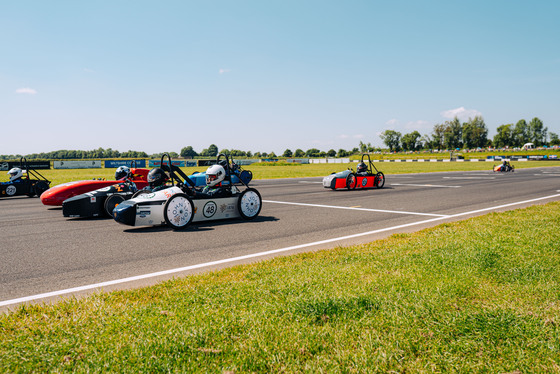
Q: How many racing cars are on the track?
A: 7